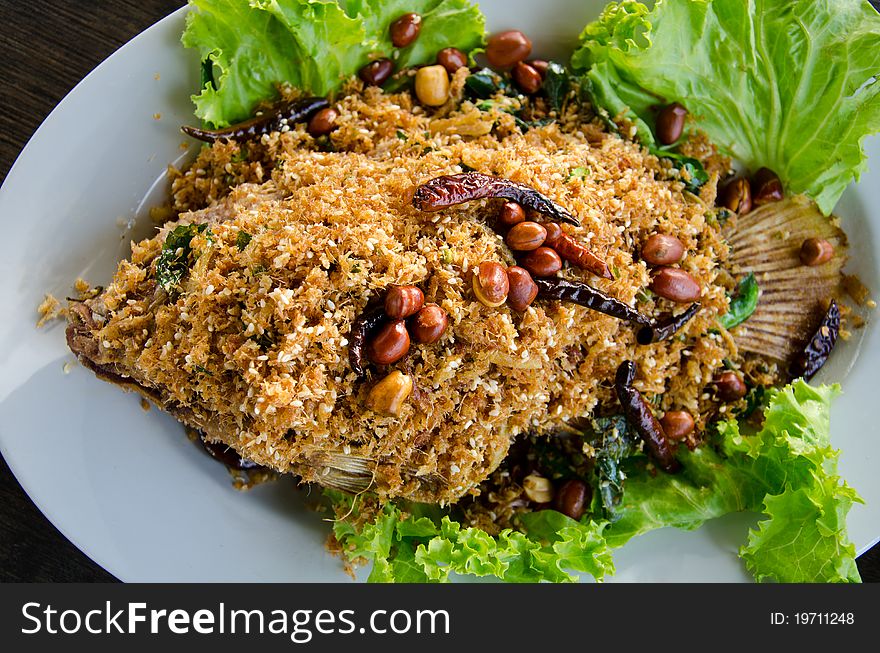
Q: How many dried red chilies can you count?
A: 8